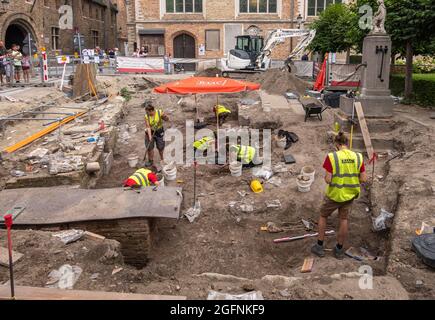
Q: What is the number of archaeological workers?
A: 6